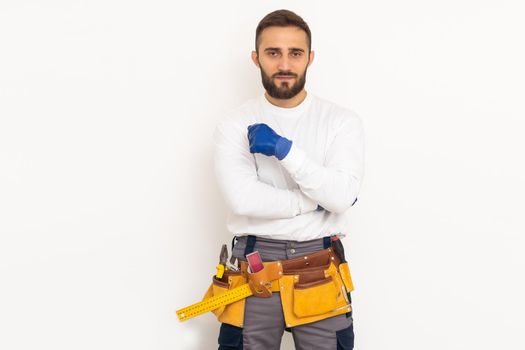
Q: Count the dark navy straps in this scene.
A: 2